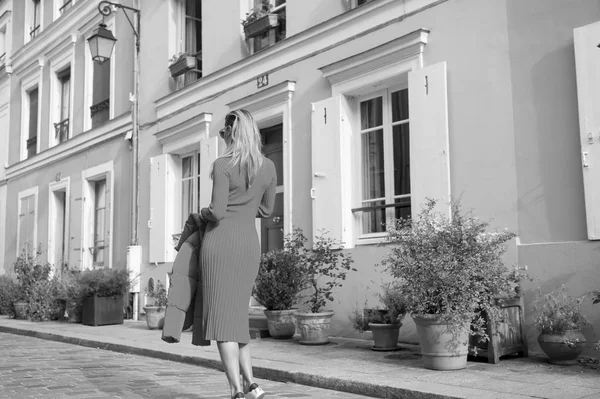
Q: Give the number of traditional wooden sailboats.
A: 0